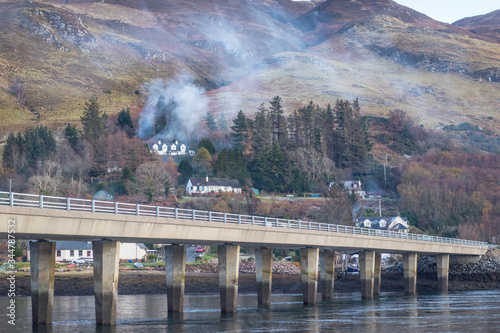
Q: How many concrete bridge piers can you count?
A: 11